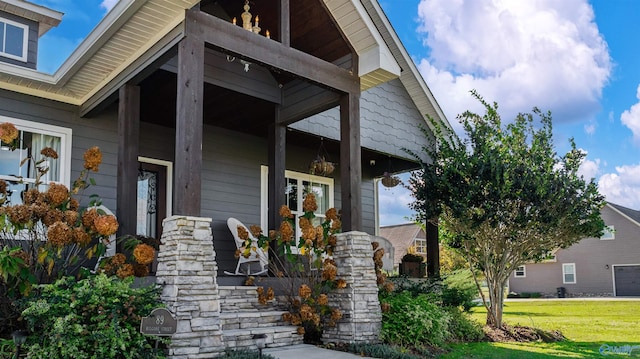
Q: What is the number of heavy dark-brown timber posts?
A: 5